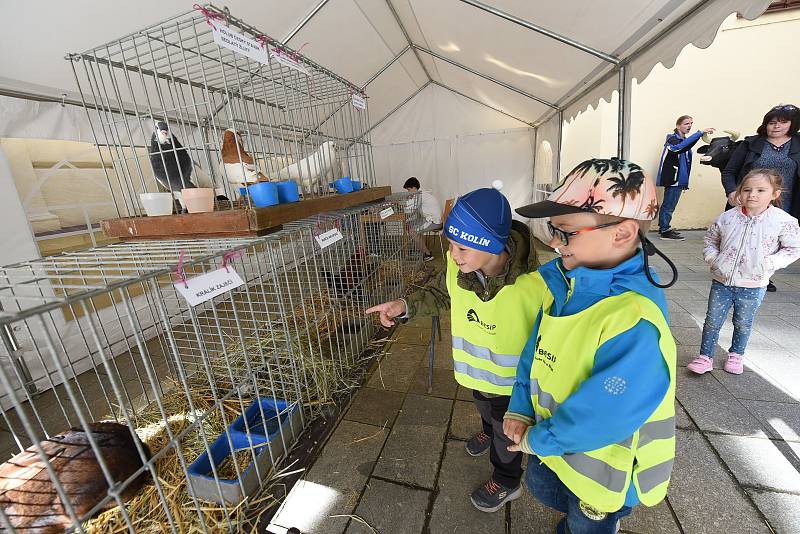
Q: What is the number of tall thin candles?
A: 0